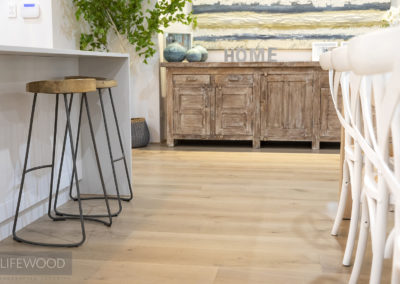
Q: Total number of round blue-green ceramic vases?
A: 3